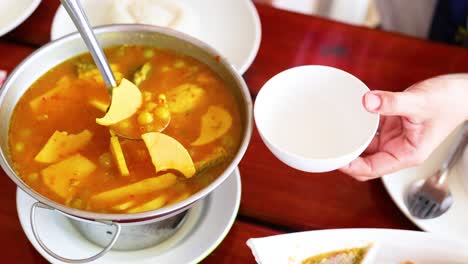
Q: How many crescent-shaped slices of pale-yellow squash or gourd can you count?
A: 3